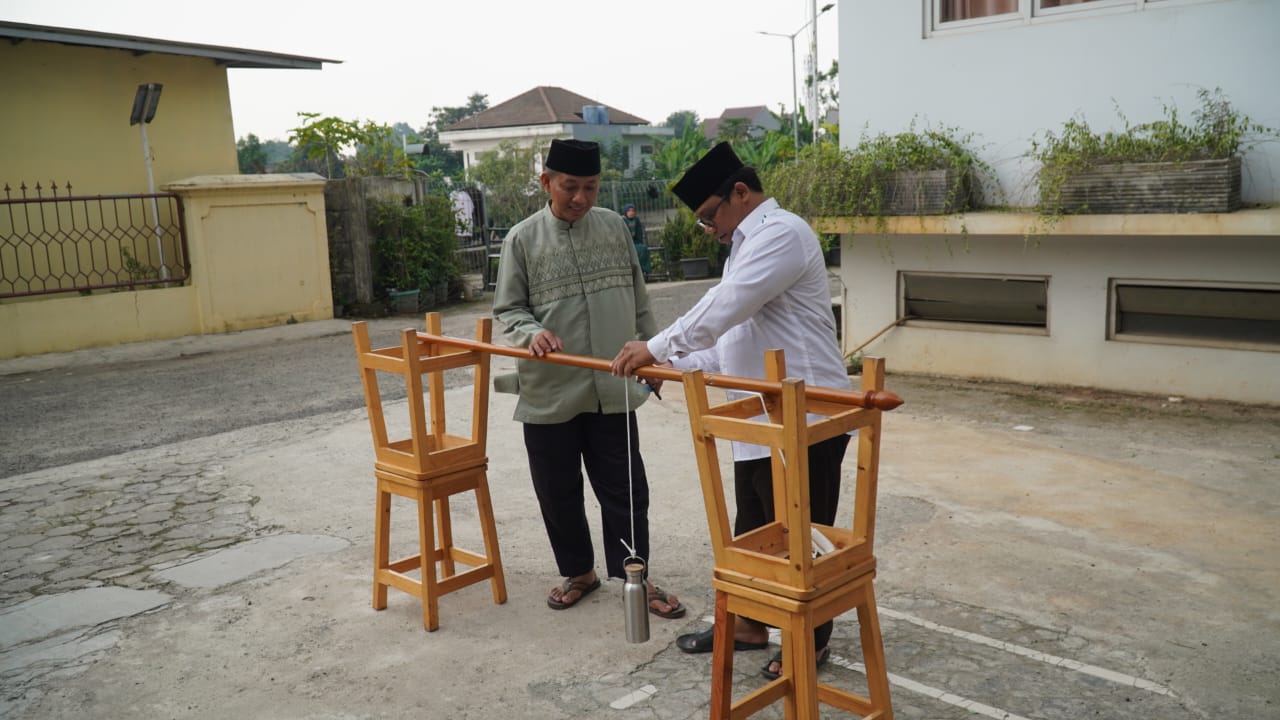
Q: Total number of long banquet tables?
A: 0